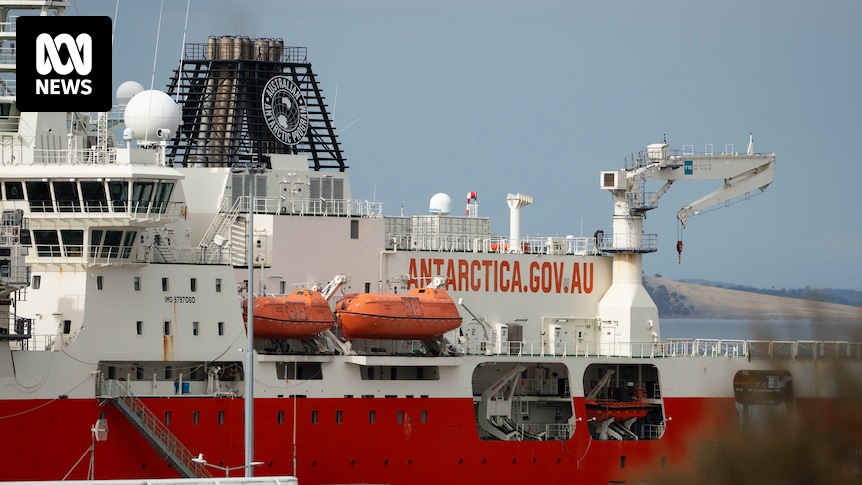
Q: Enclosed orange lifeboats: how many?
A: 2